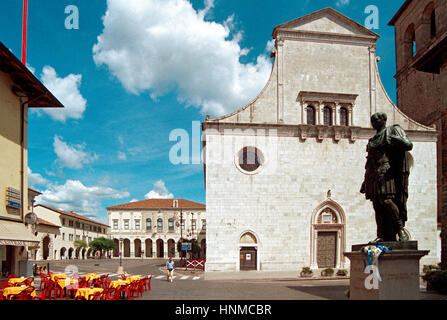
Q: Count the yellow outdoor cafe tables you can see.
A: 8